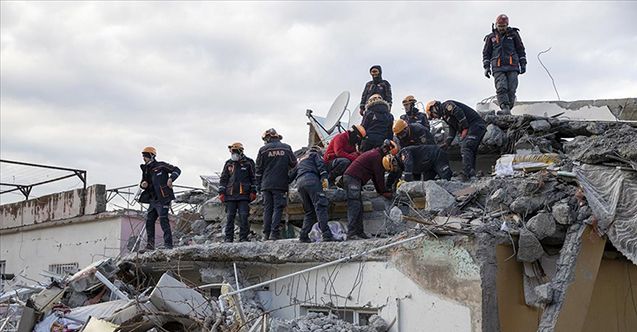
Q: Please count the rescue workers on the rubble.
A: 13